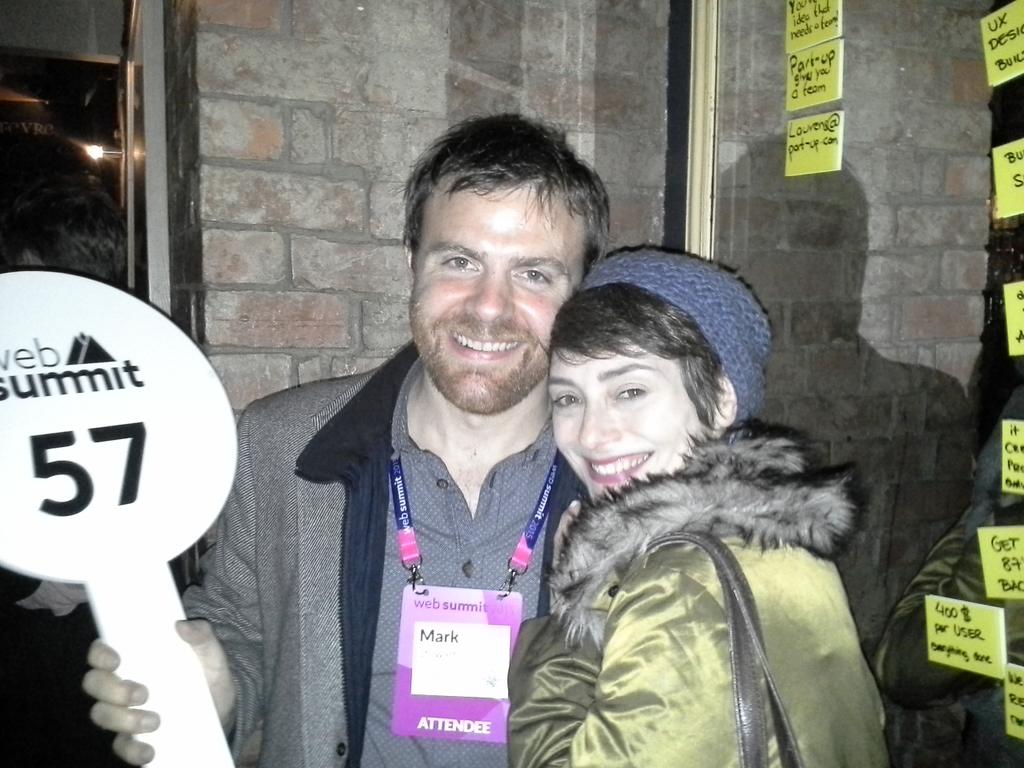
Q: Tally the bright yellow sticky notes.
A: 10